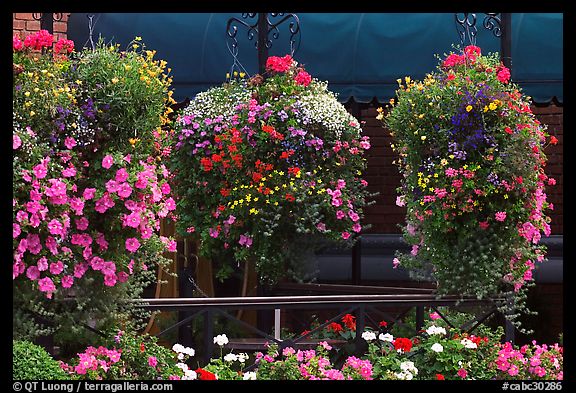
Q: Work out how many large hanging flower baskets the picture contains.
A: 3